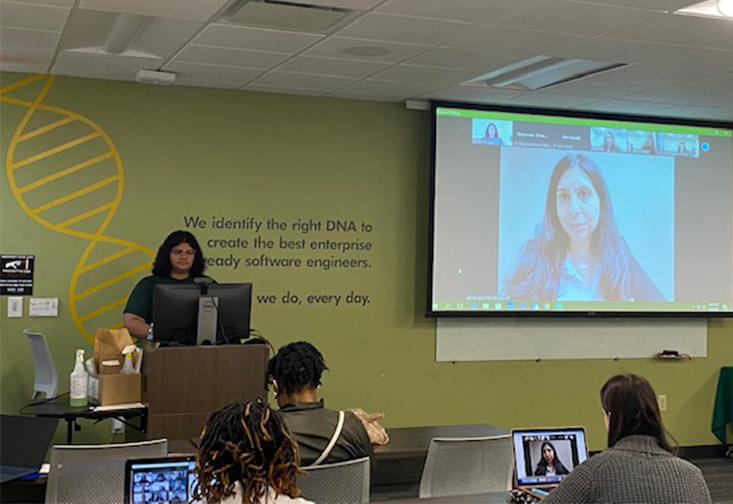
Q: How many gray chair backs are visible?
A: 4